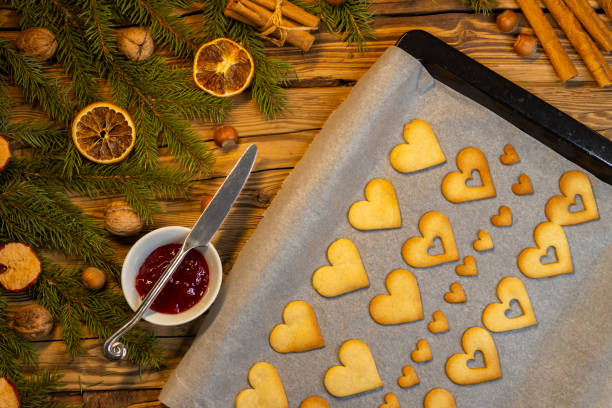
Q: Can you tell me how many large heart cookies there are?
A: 15